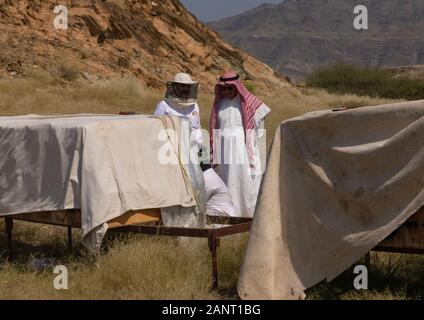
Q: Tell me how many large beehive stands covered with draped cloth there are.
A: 2